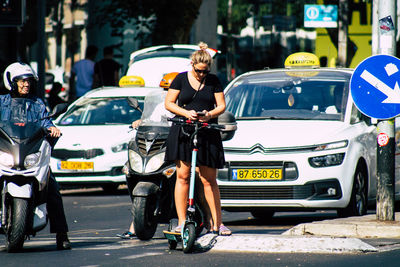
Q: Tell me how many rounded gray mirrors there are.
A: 2